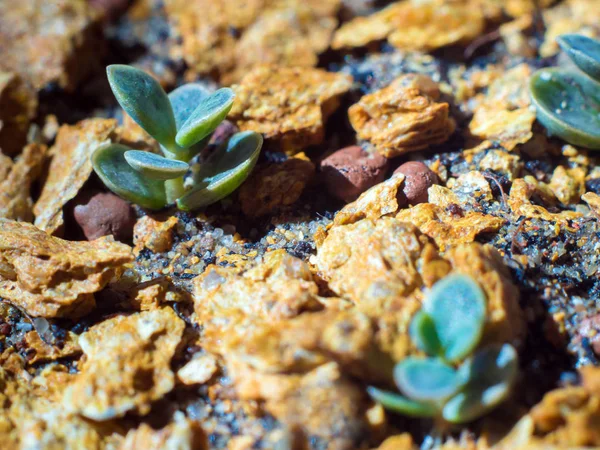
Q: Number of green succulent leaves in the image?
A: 13